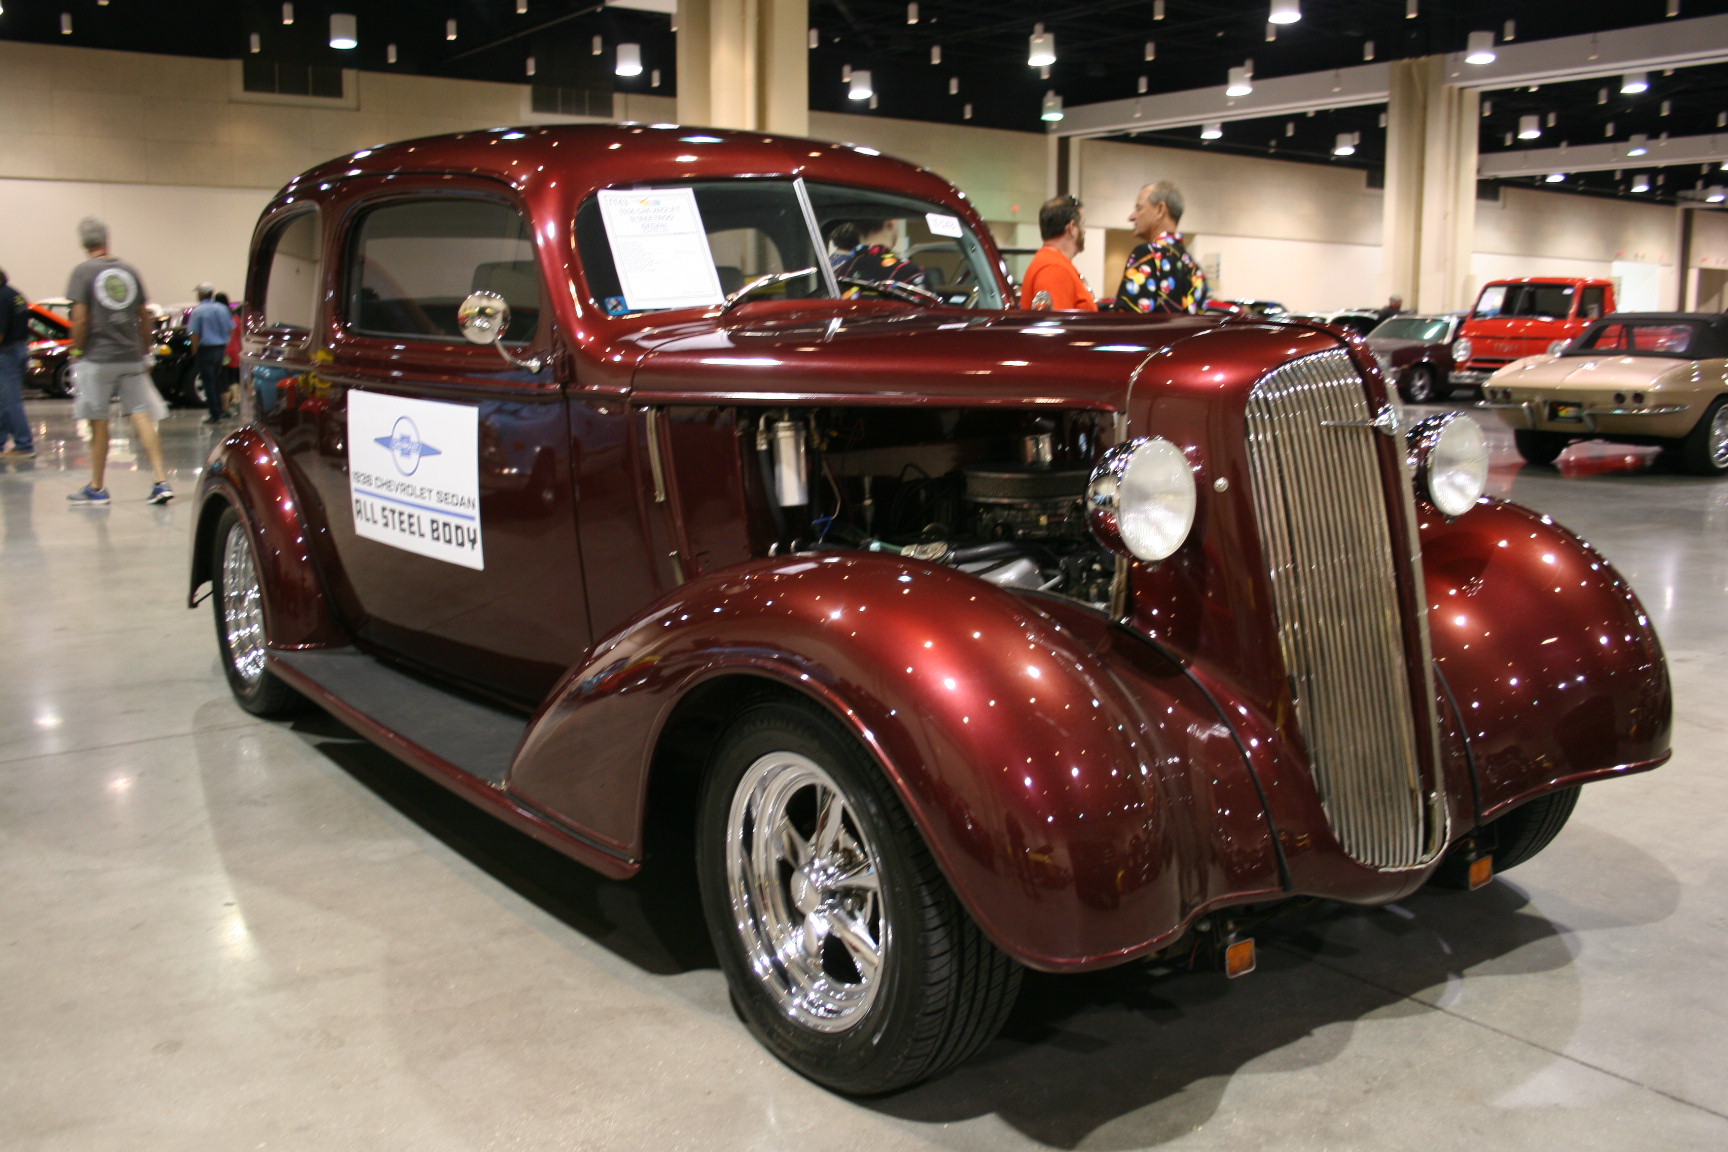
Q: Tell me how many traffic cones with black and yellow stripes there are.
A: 0